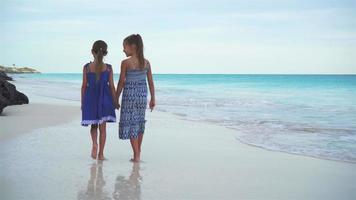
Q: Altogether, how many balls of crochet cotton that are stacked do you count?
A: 0